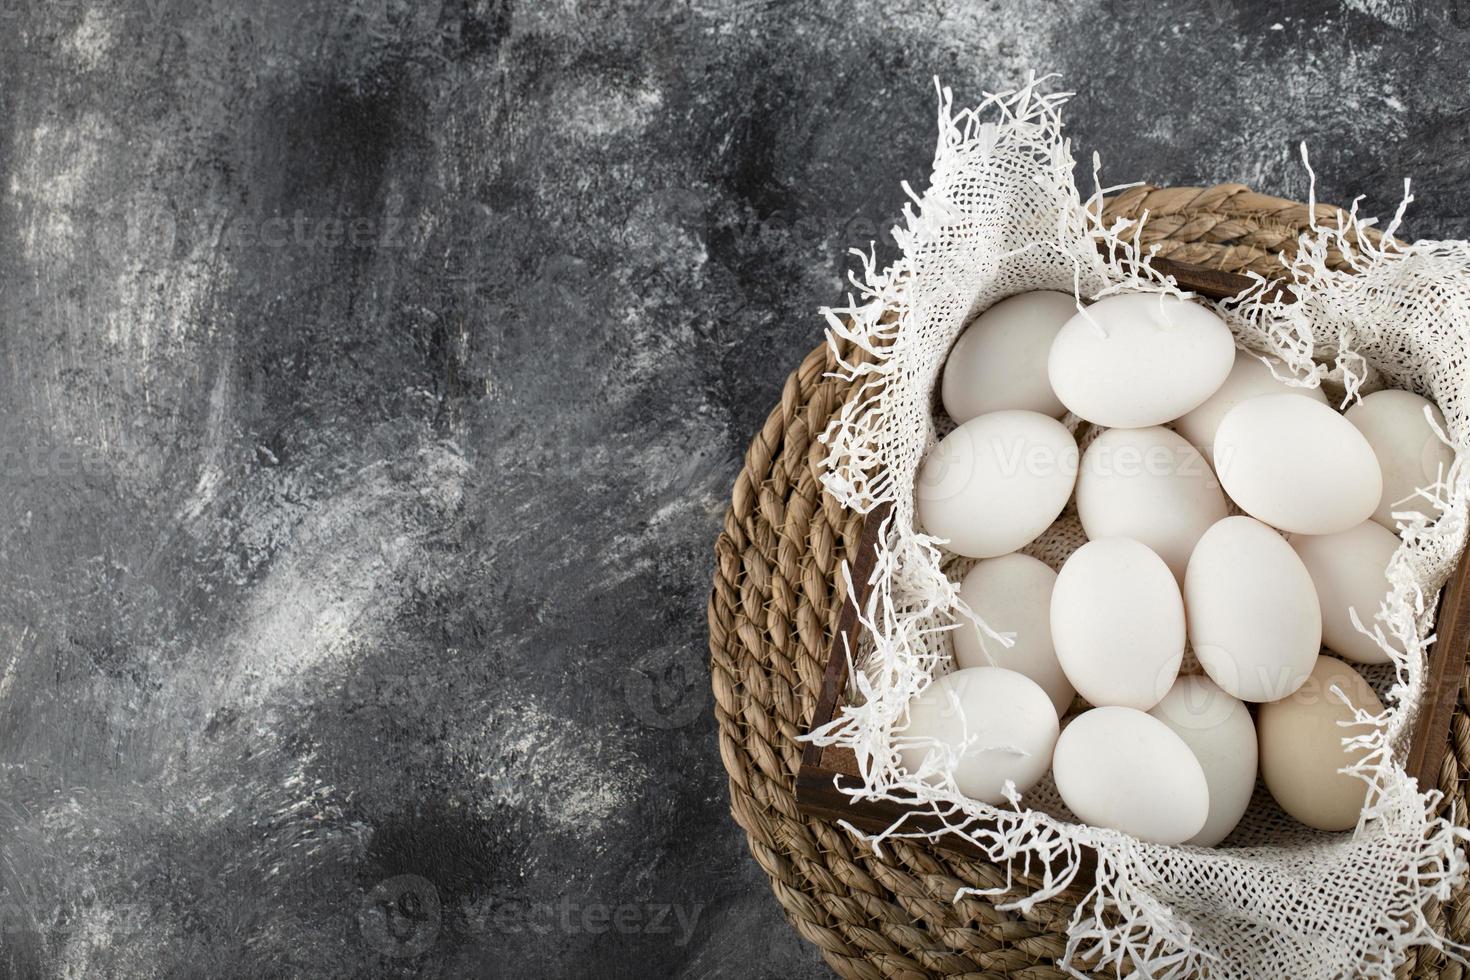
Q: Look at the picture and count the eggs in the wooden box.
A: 15